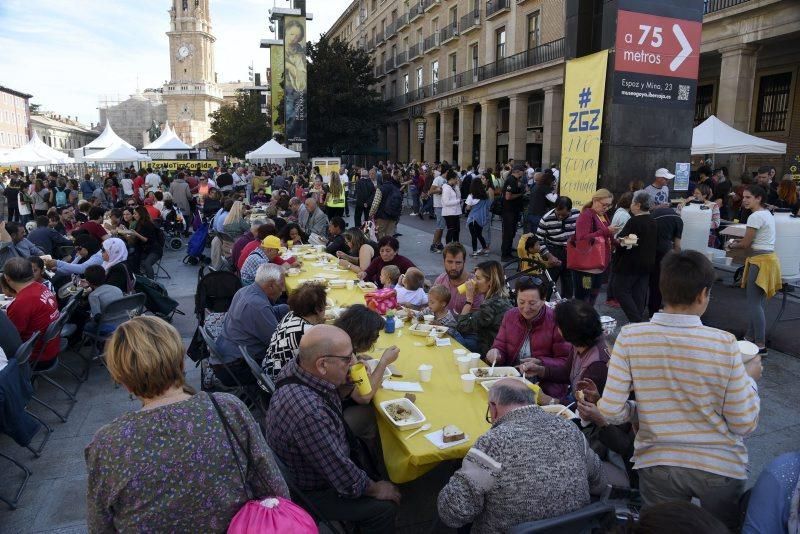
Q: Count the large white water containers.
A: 2